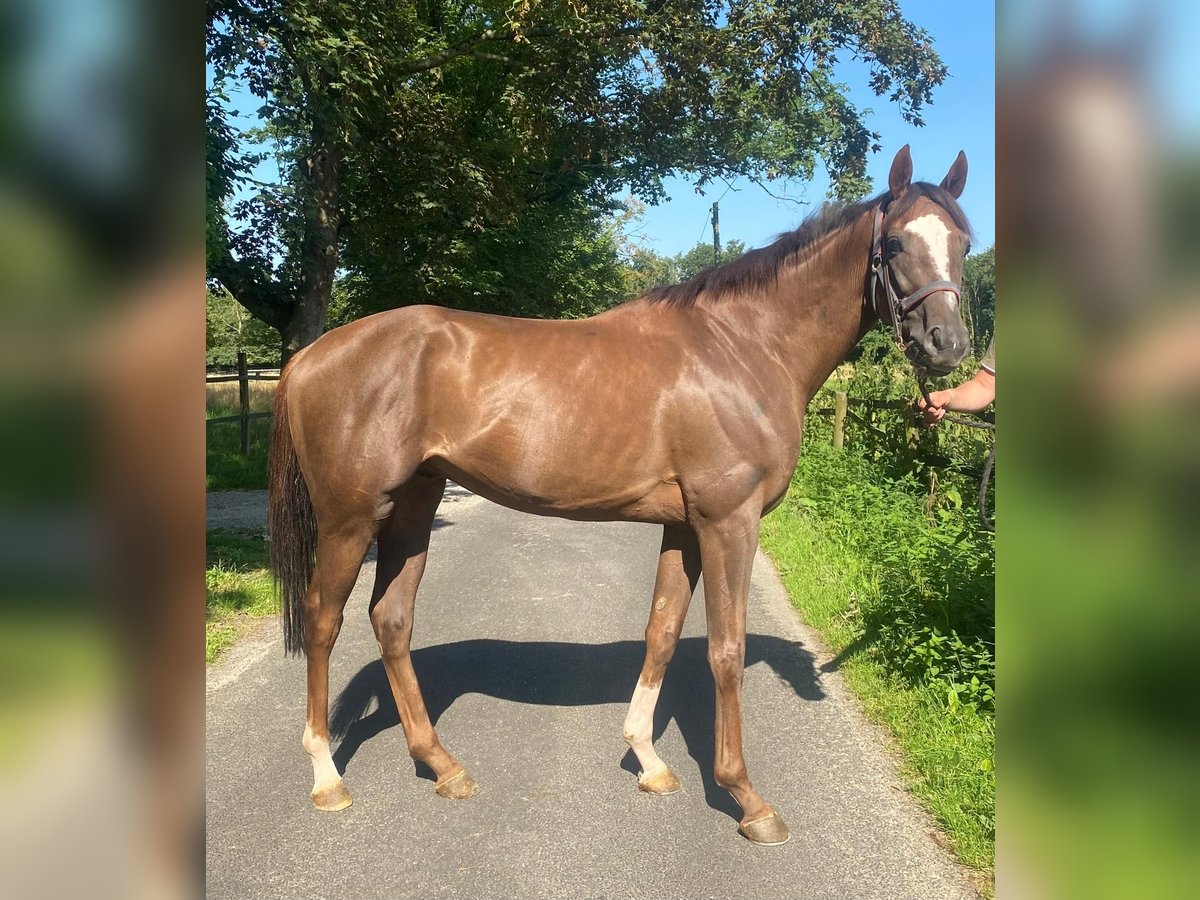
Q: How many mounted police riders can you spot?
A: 0